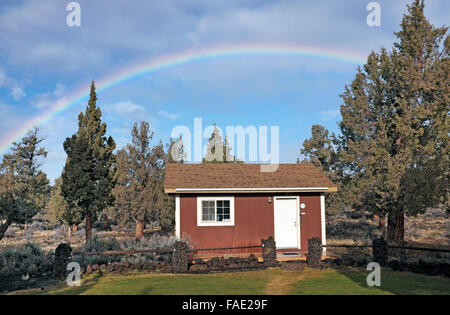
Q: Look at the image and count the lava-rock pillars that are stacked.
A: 5